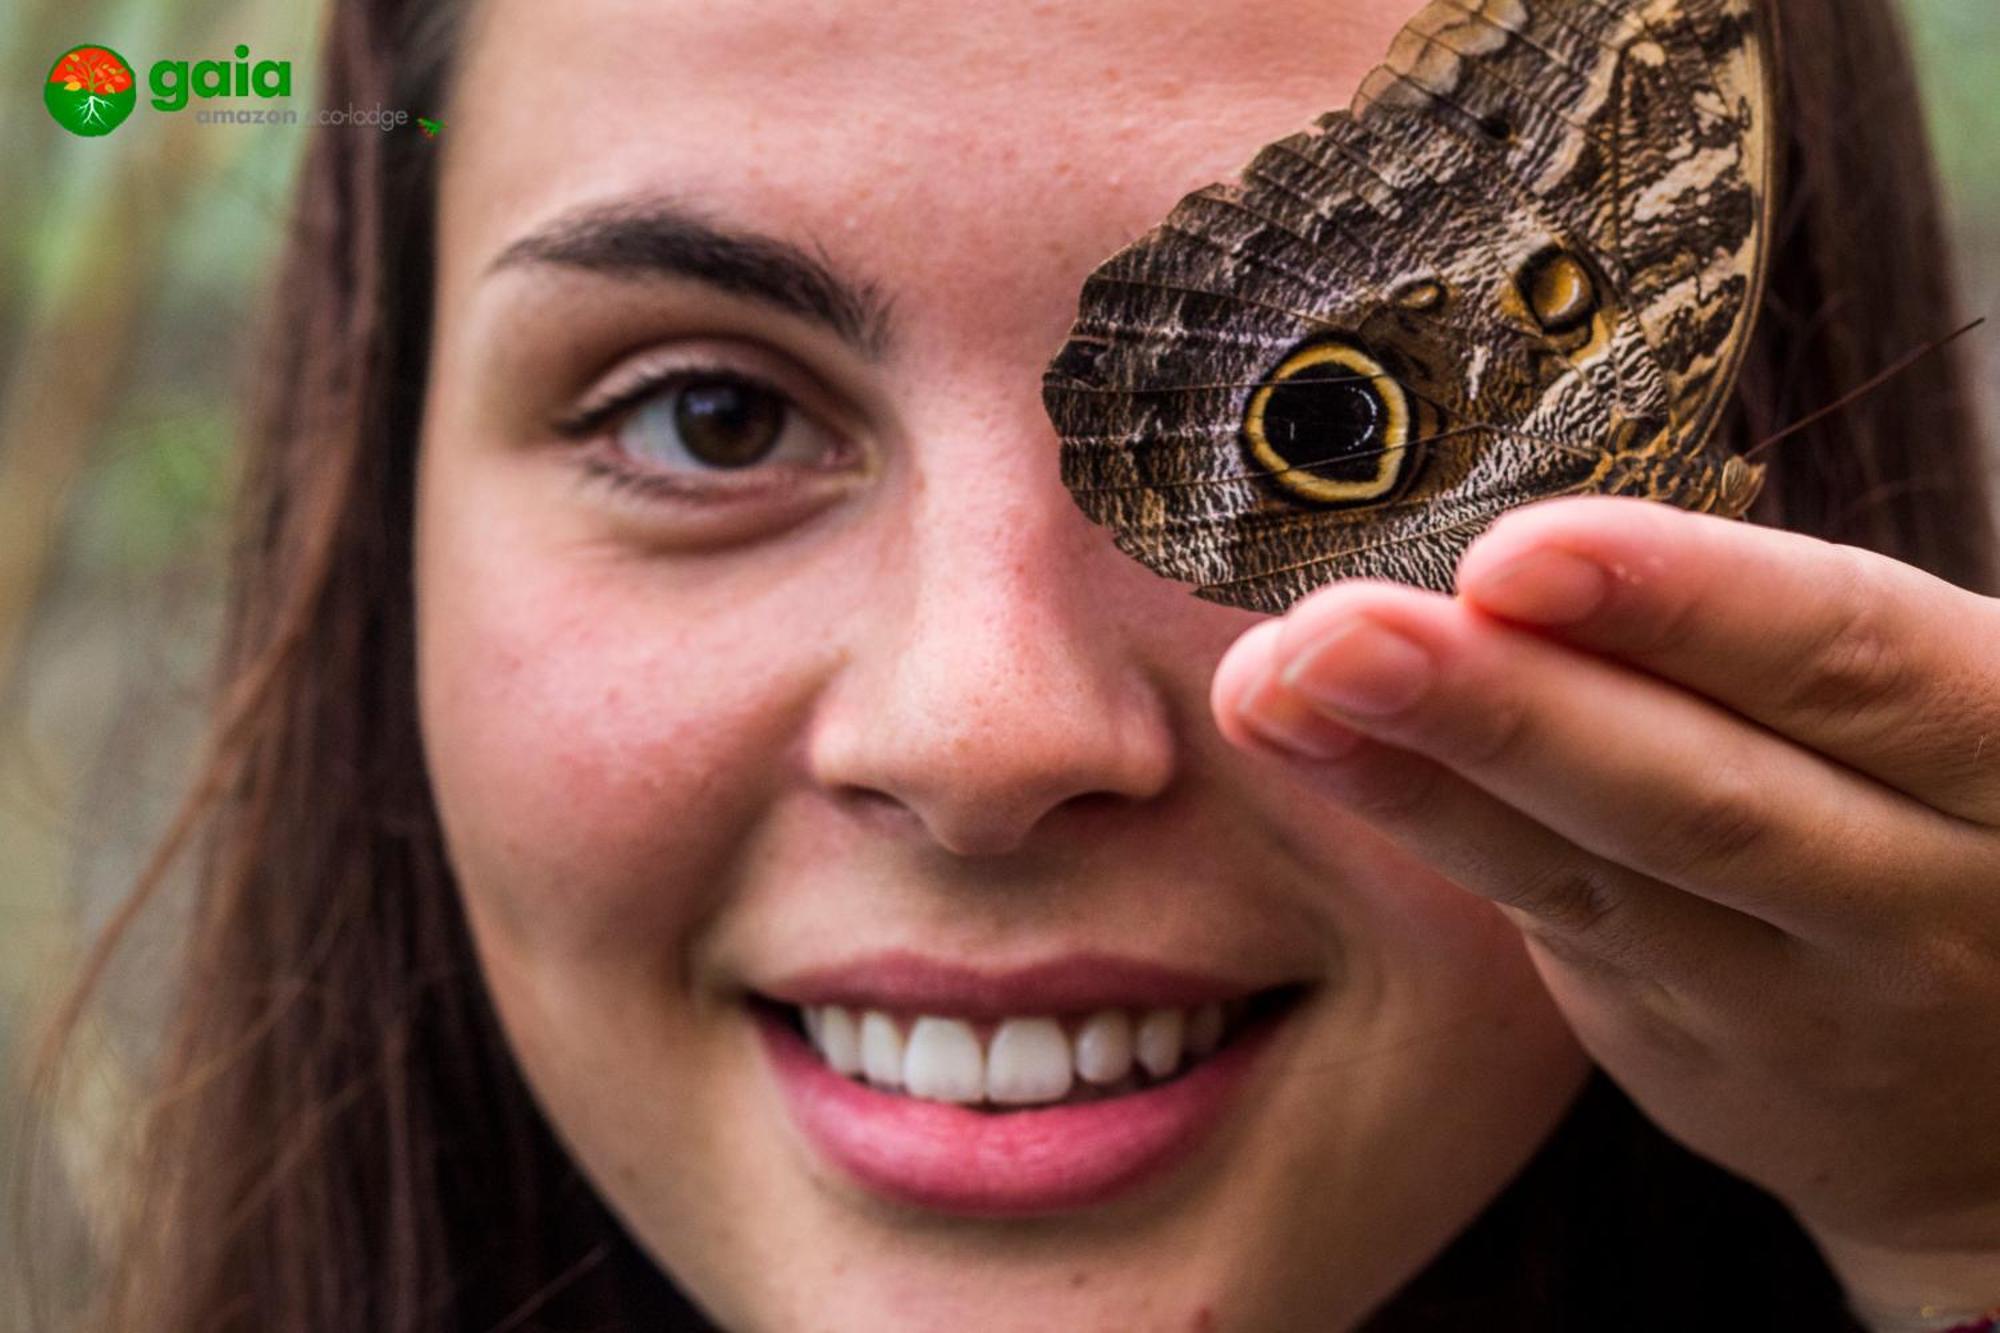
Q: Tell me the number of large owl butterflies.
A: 1